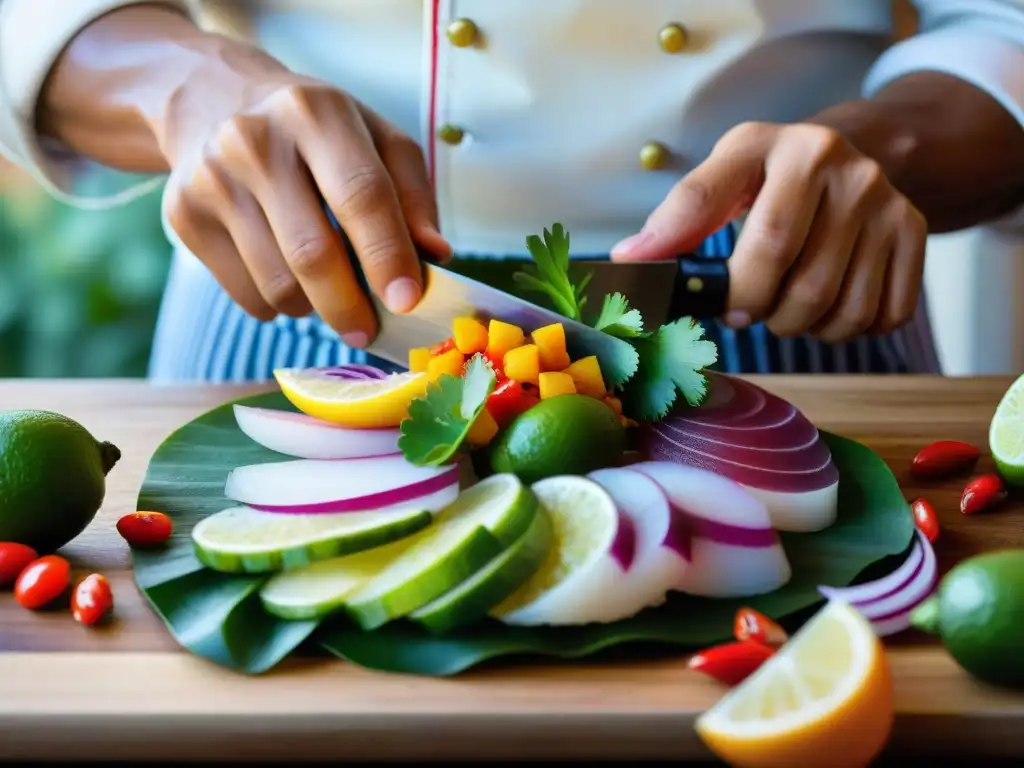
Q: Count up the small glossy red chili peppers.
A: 9